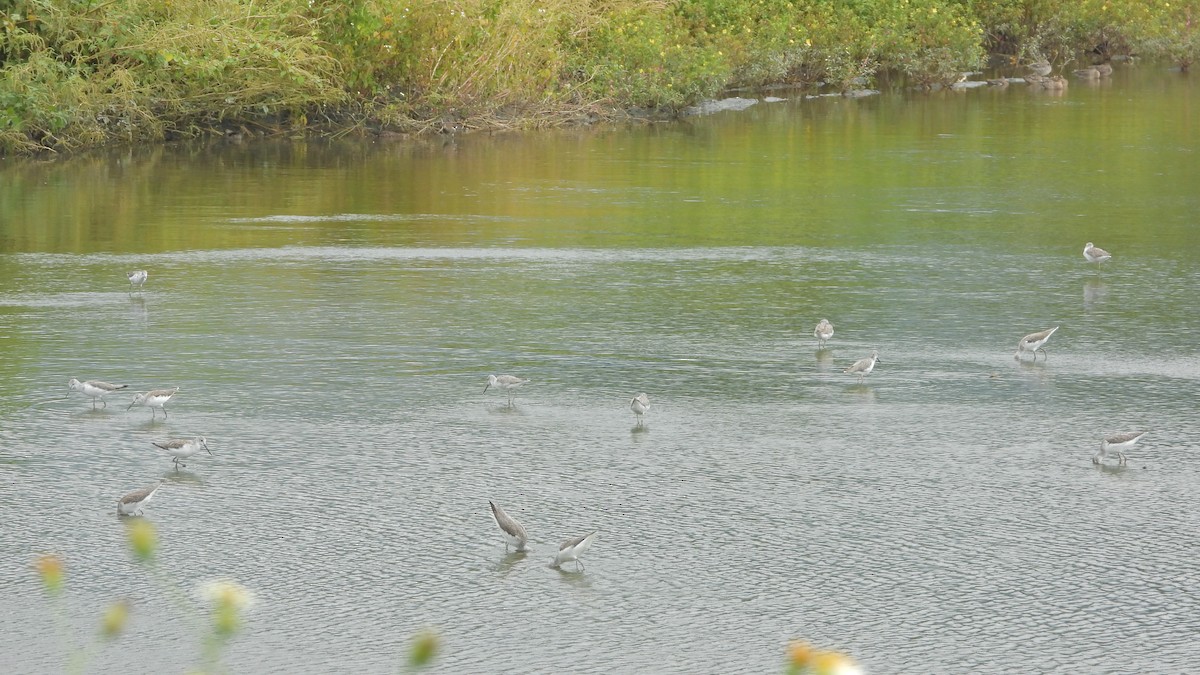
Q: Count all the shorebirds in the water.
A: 14